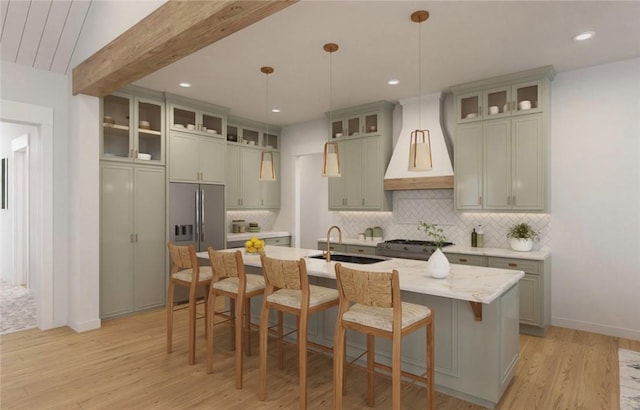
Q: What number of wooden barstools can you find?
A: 4